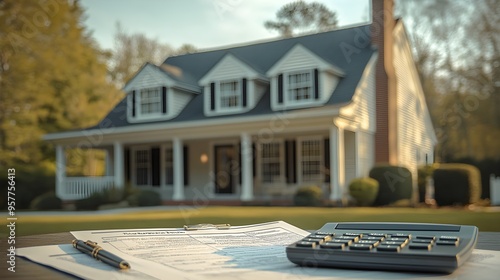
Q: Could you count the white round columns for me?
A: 5